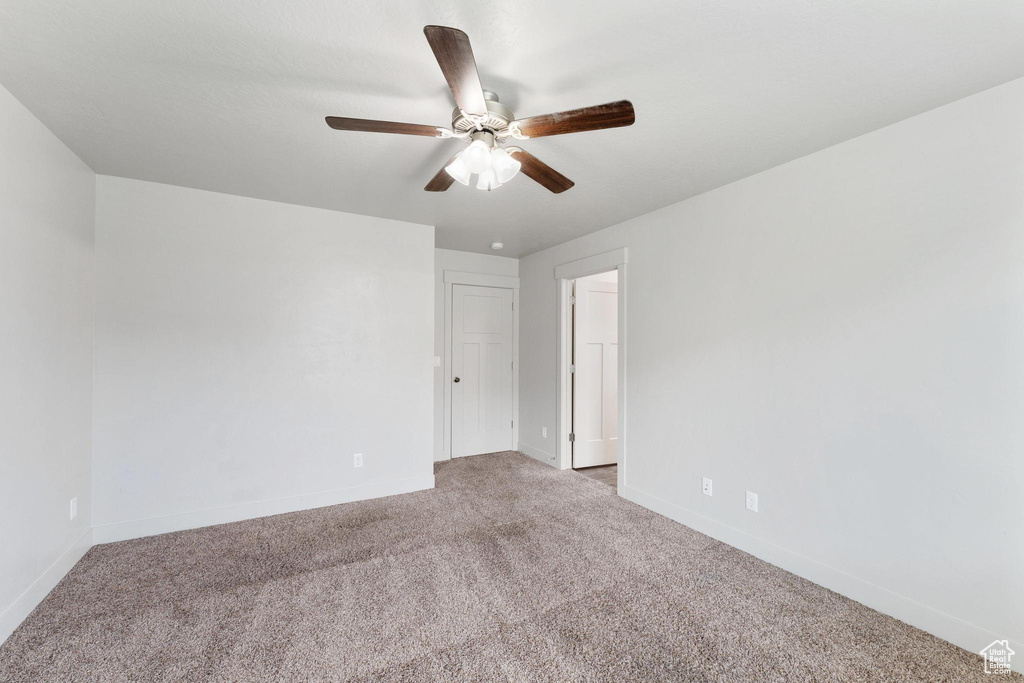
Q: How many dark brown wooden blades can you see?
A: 5